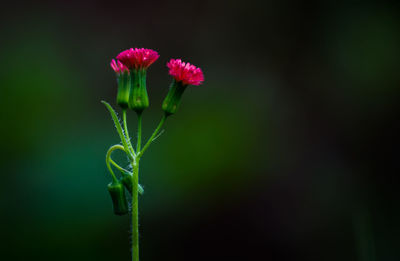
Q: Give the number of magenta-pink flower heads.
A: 3